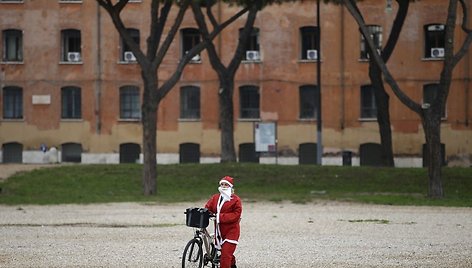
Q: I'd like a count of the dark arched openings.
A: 8